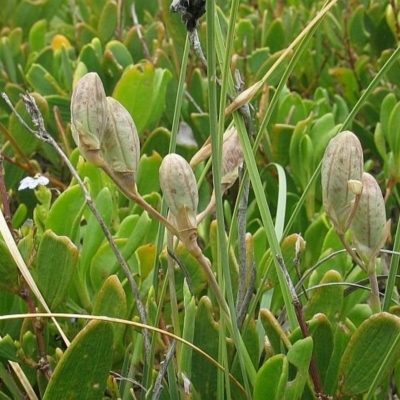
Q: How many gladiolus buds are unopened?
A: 6